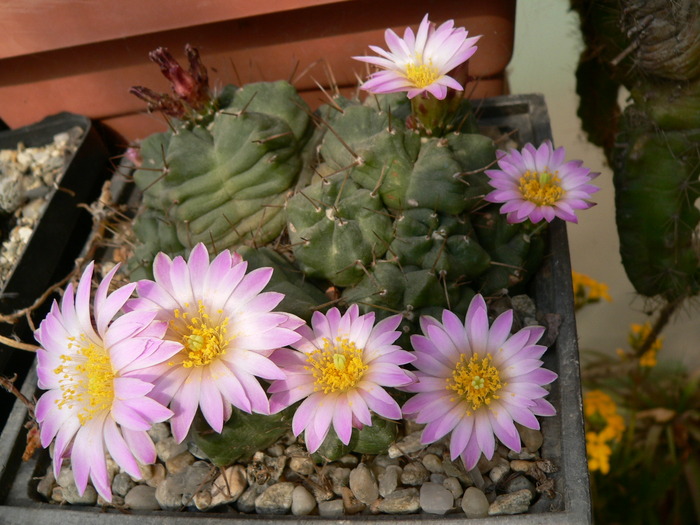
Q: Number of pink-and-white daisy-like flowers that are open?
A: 6